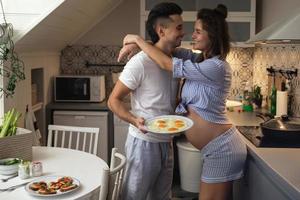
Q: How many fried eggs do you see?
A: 5